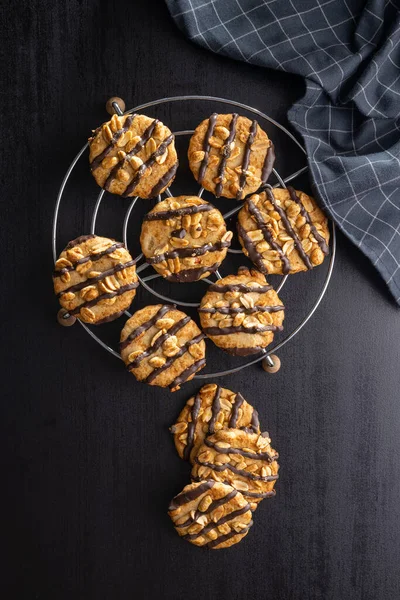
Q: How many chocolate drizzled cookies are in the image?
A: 10